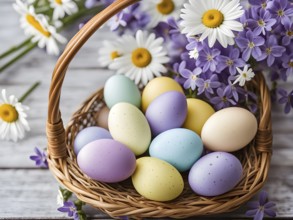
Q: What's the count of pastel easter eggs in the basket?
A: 12